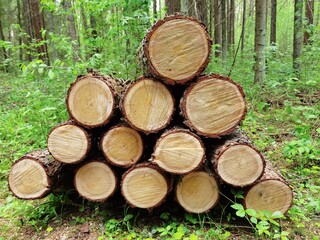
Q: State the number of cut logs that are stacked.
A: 13